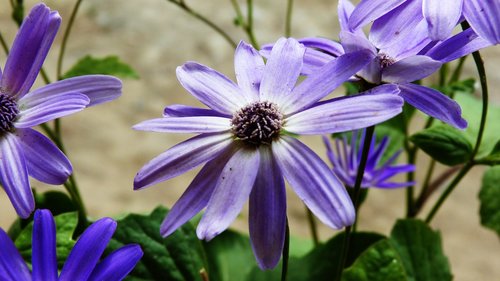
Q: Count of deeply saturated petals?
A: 4